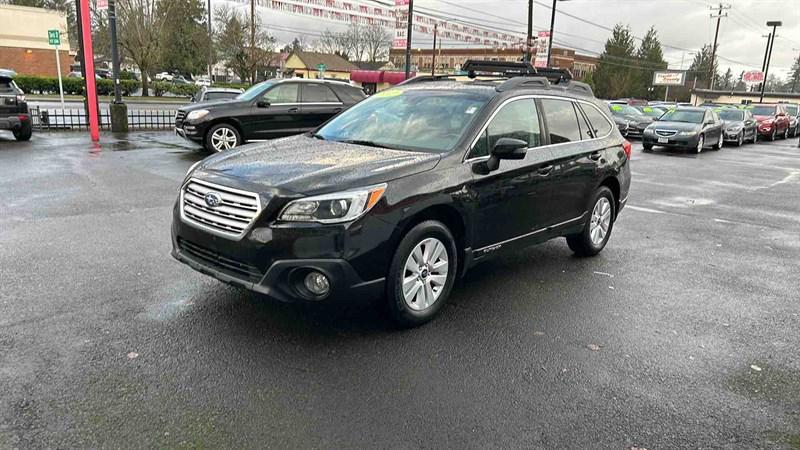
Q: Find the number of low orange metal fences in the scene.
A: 0